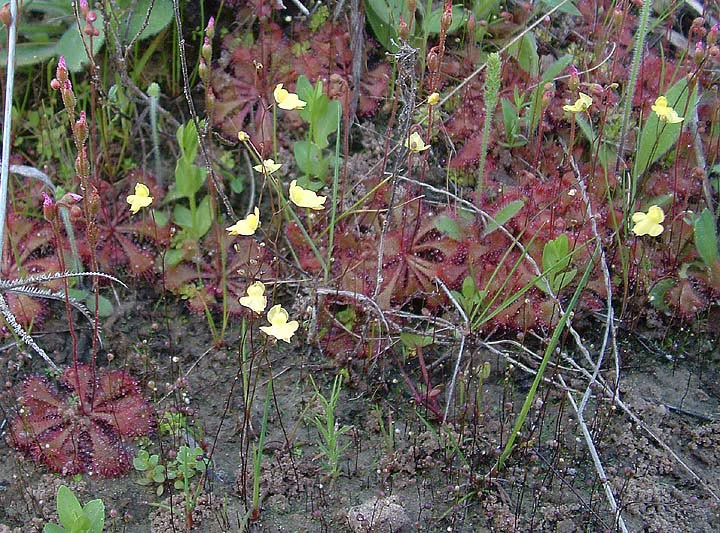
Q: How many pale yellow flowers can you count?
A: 11